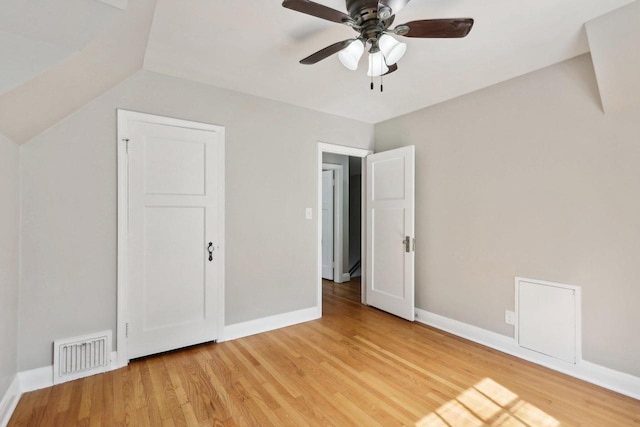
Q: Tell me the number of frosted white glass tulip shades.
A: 3